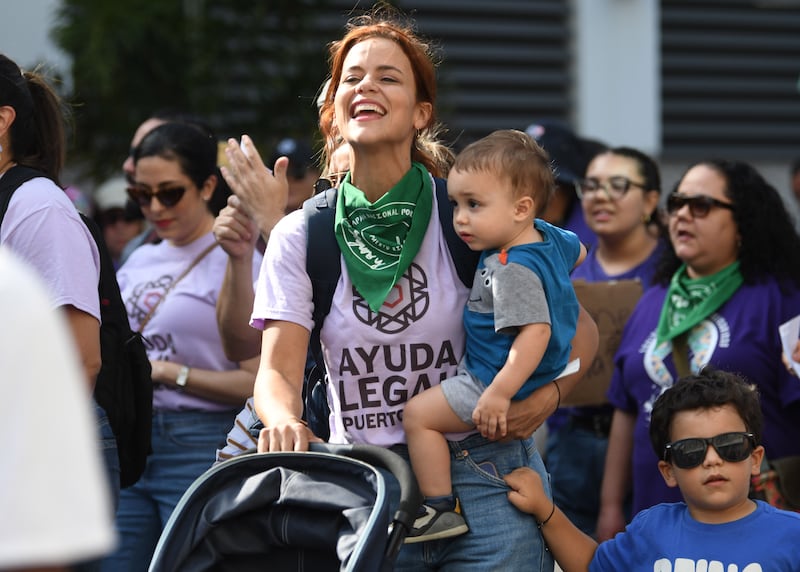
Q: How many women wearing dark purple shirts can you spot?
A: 2